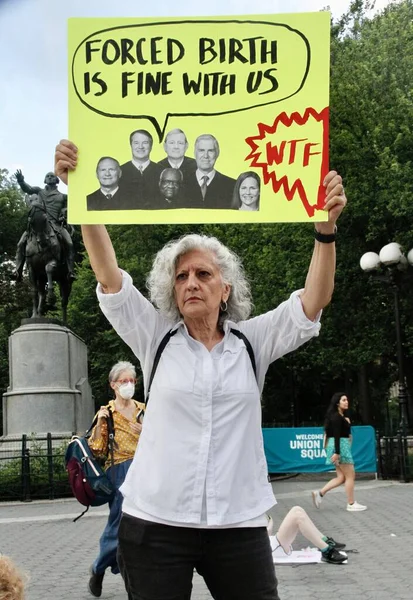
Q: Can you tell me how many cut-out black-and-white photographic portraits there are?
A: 6